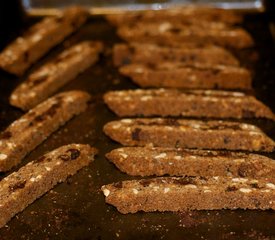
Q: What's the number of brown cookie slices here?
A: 12